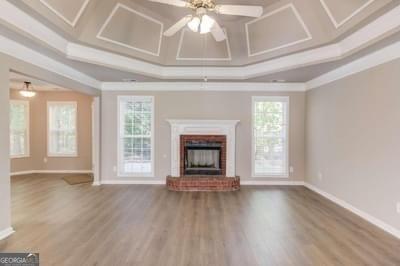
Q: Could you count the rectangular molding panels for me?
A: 5